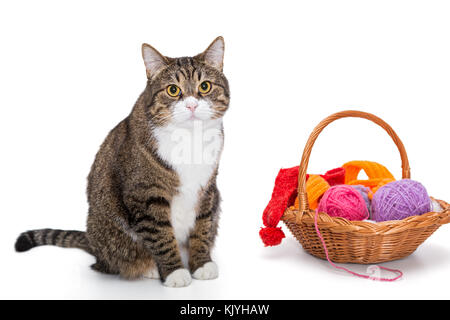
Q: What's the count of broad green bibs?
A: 0